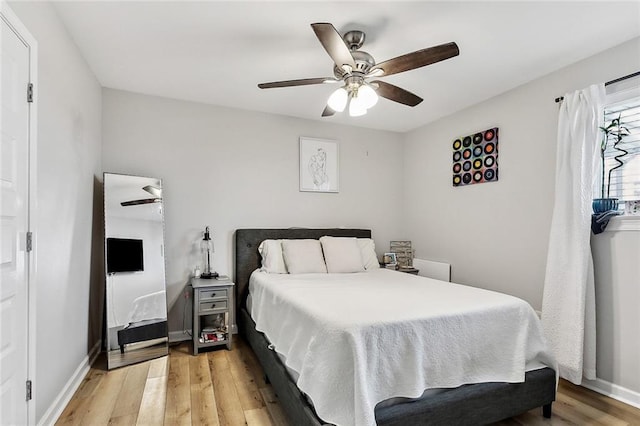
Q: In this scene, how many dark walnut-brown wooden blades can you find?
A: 5